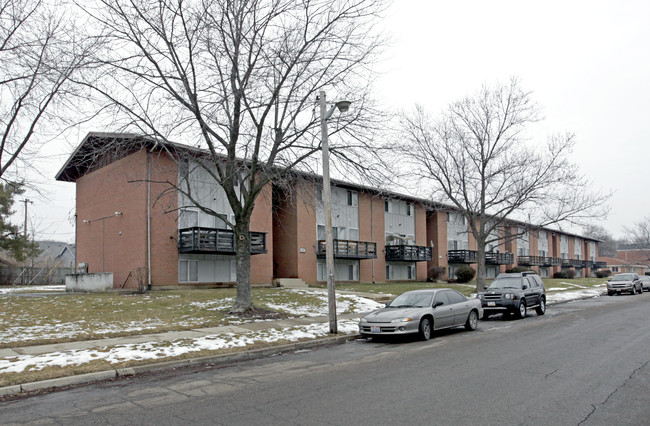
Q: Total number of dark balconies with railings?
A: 10